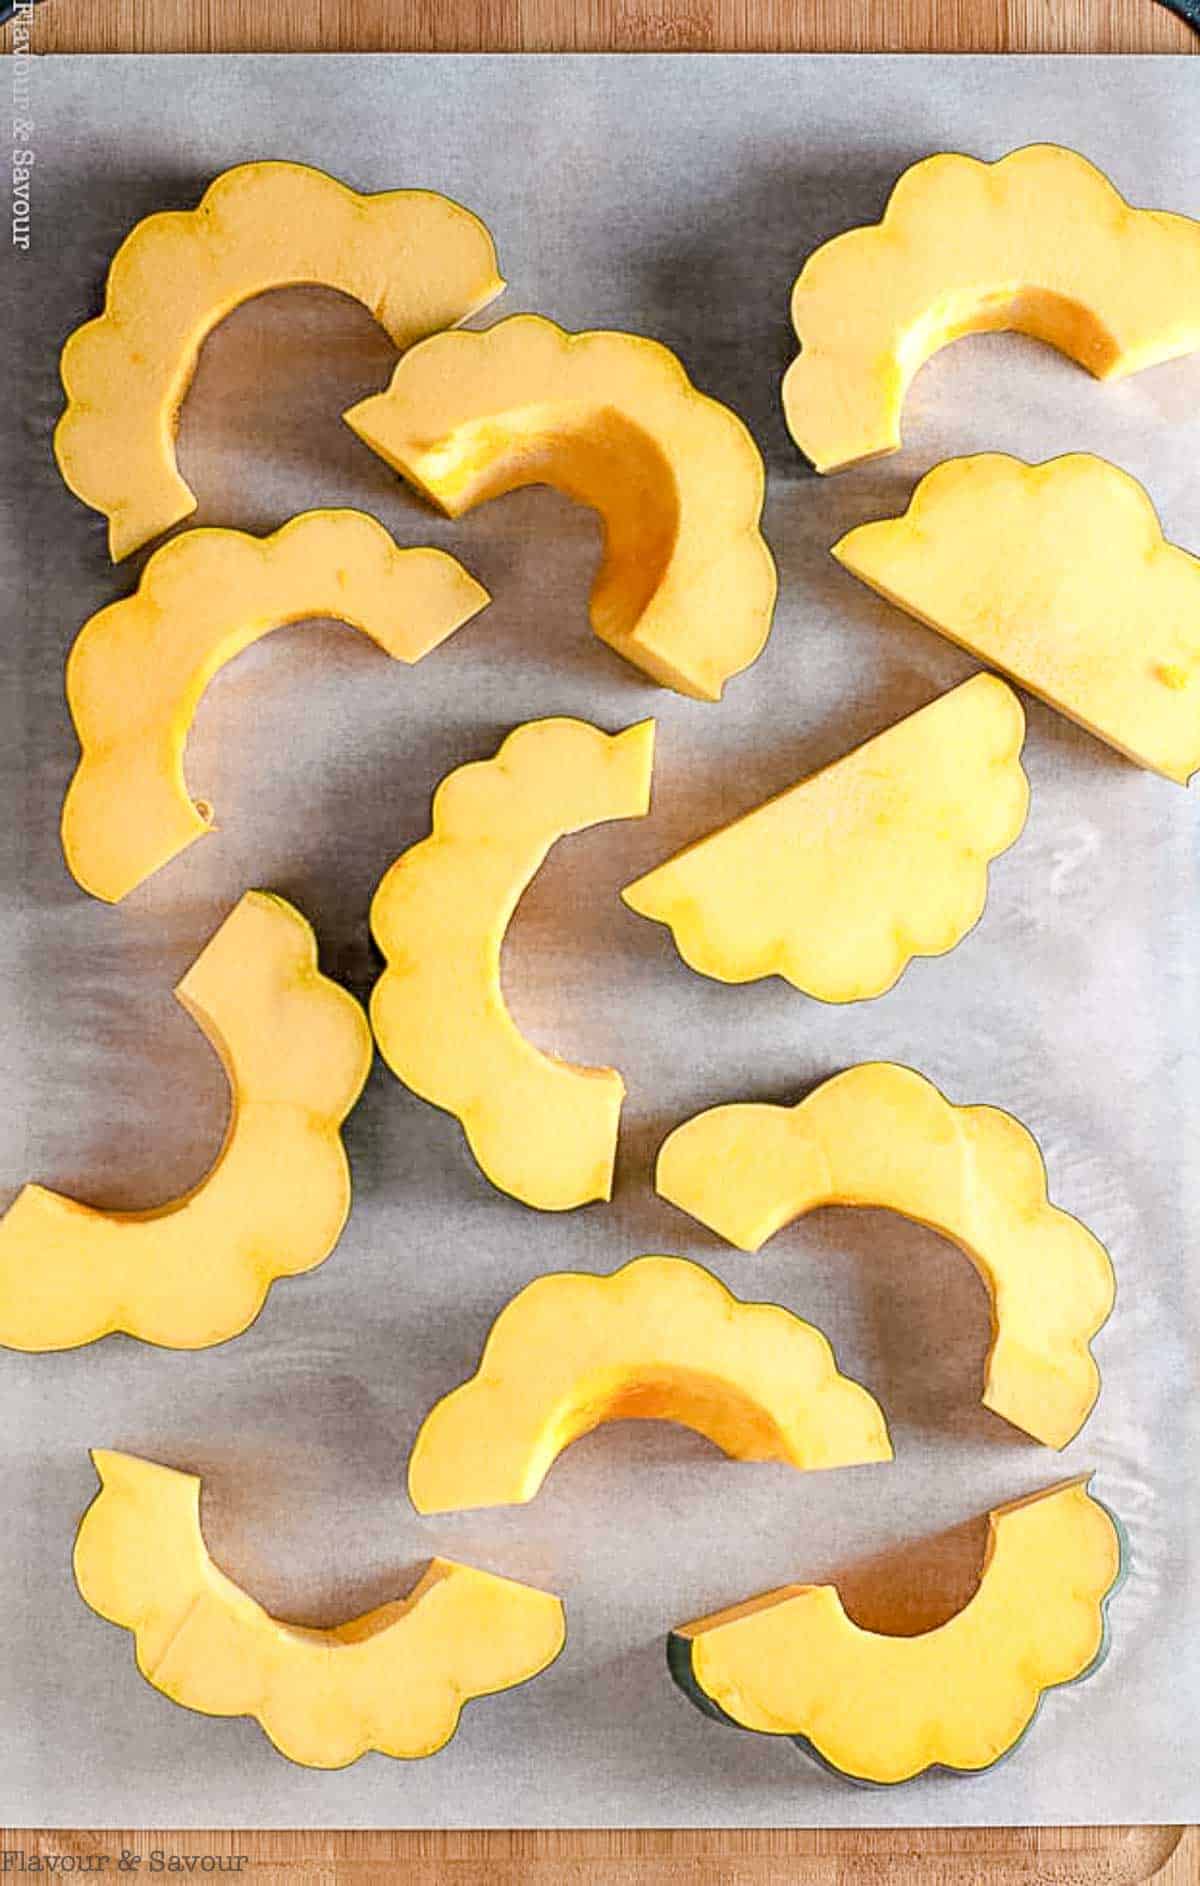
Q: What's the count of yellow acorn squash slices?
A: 12